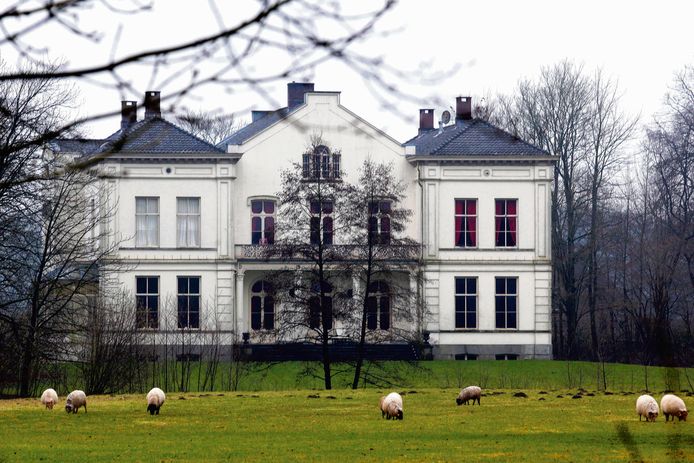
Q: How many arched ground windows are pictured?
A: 3